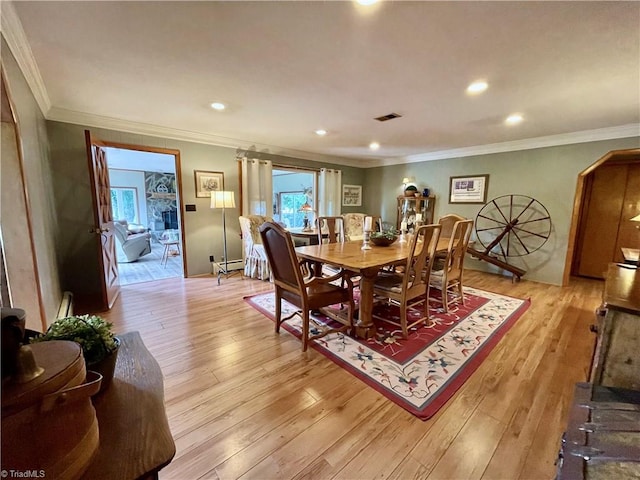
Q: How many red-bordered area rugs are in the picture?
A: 1